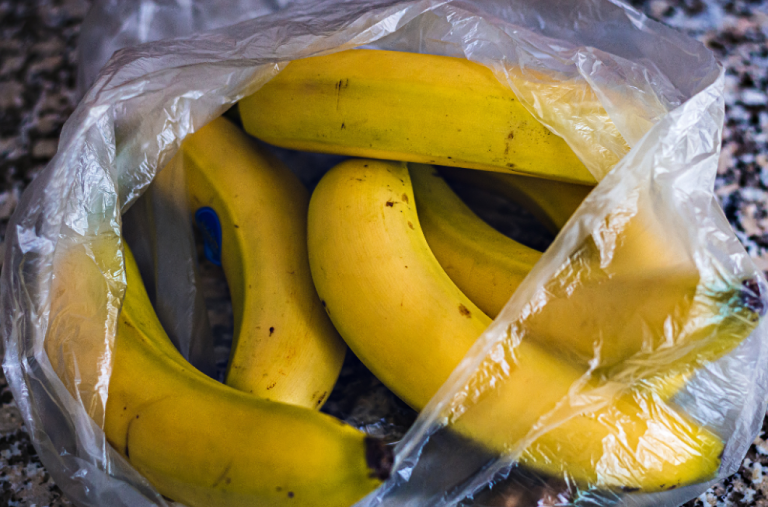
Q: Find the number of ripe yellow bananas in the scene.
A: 6